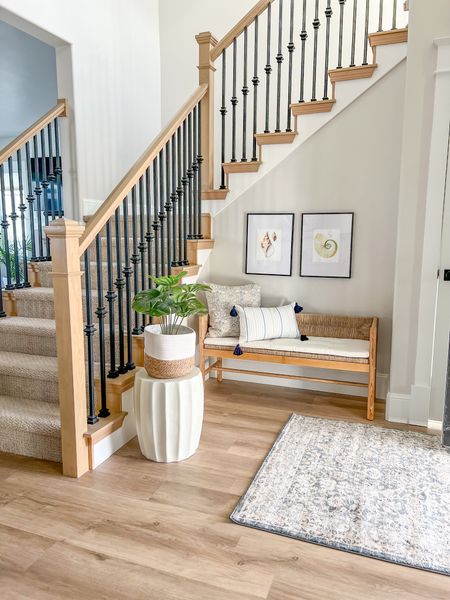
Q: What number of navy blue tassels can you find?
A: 4